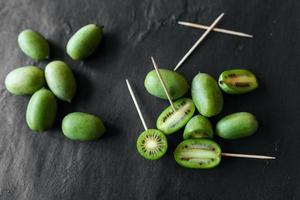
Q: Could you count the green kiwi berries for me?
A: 14